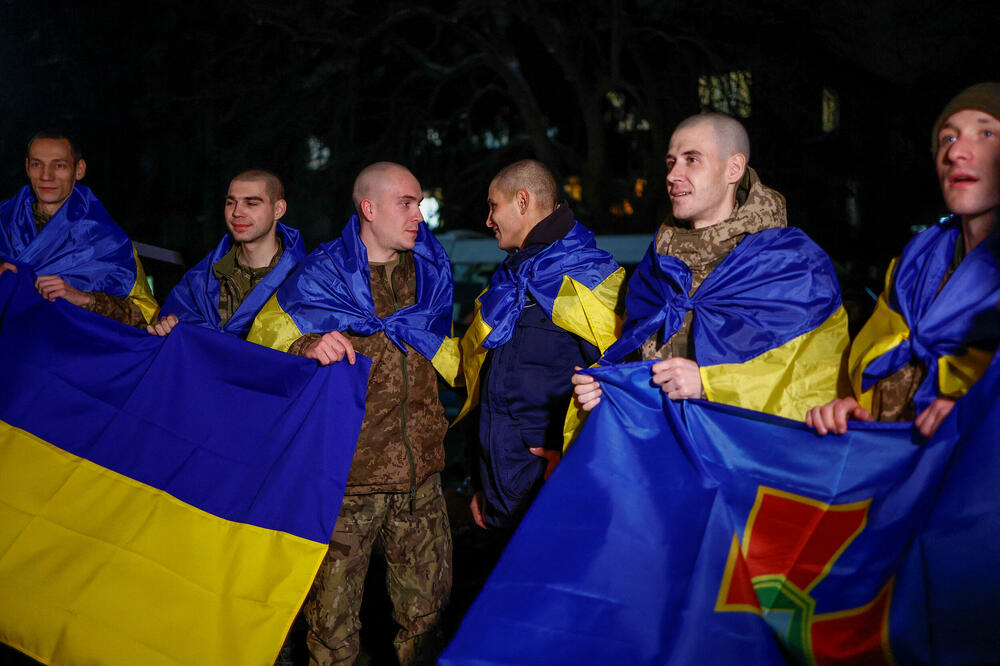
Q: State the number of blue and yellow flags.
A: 7